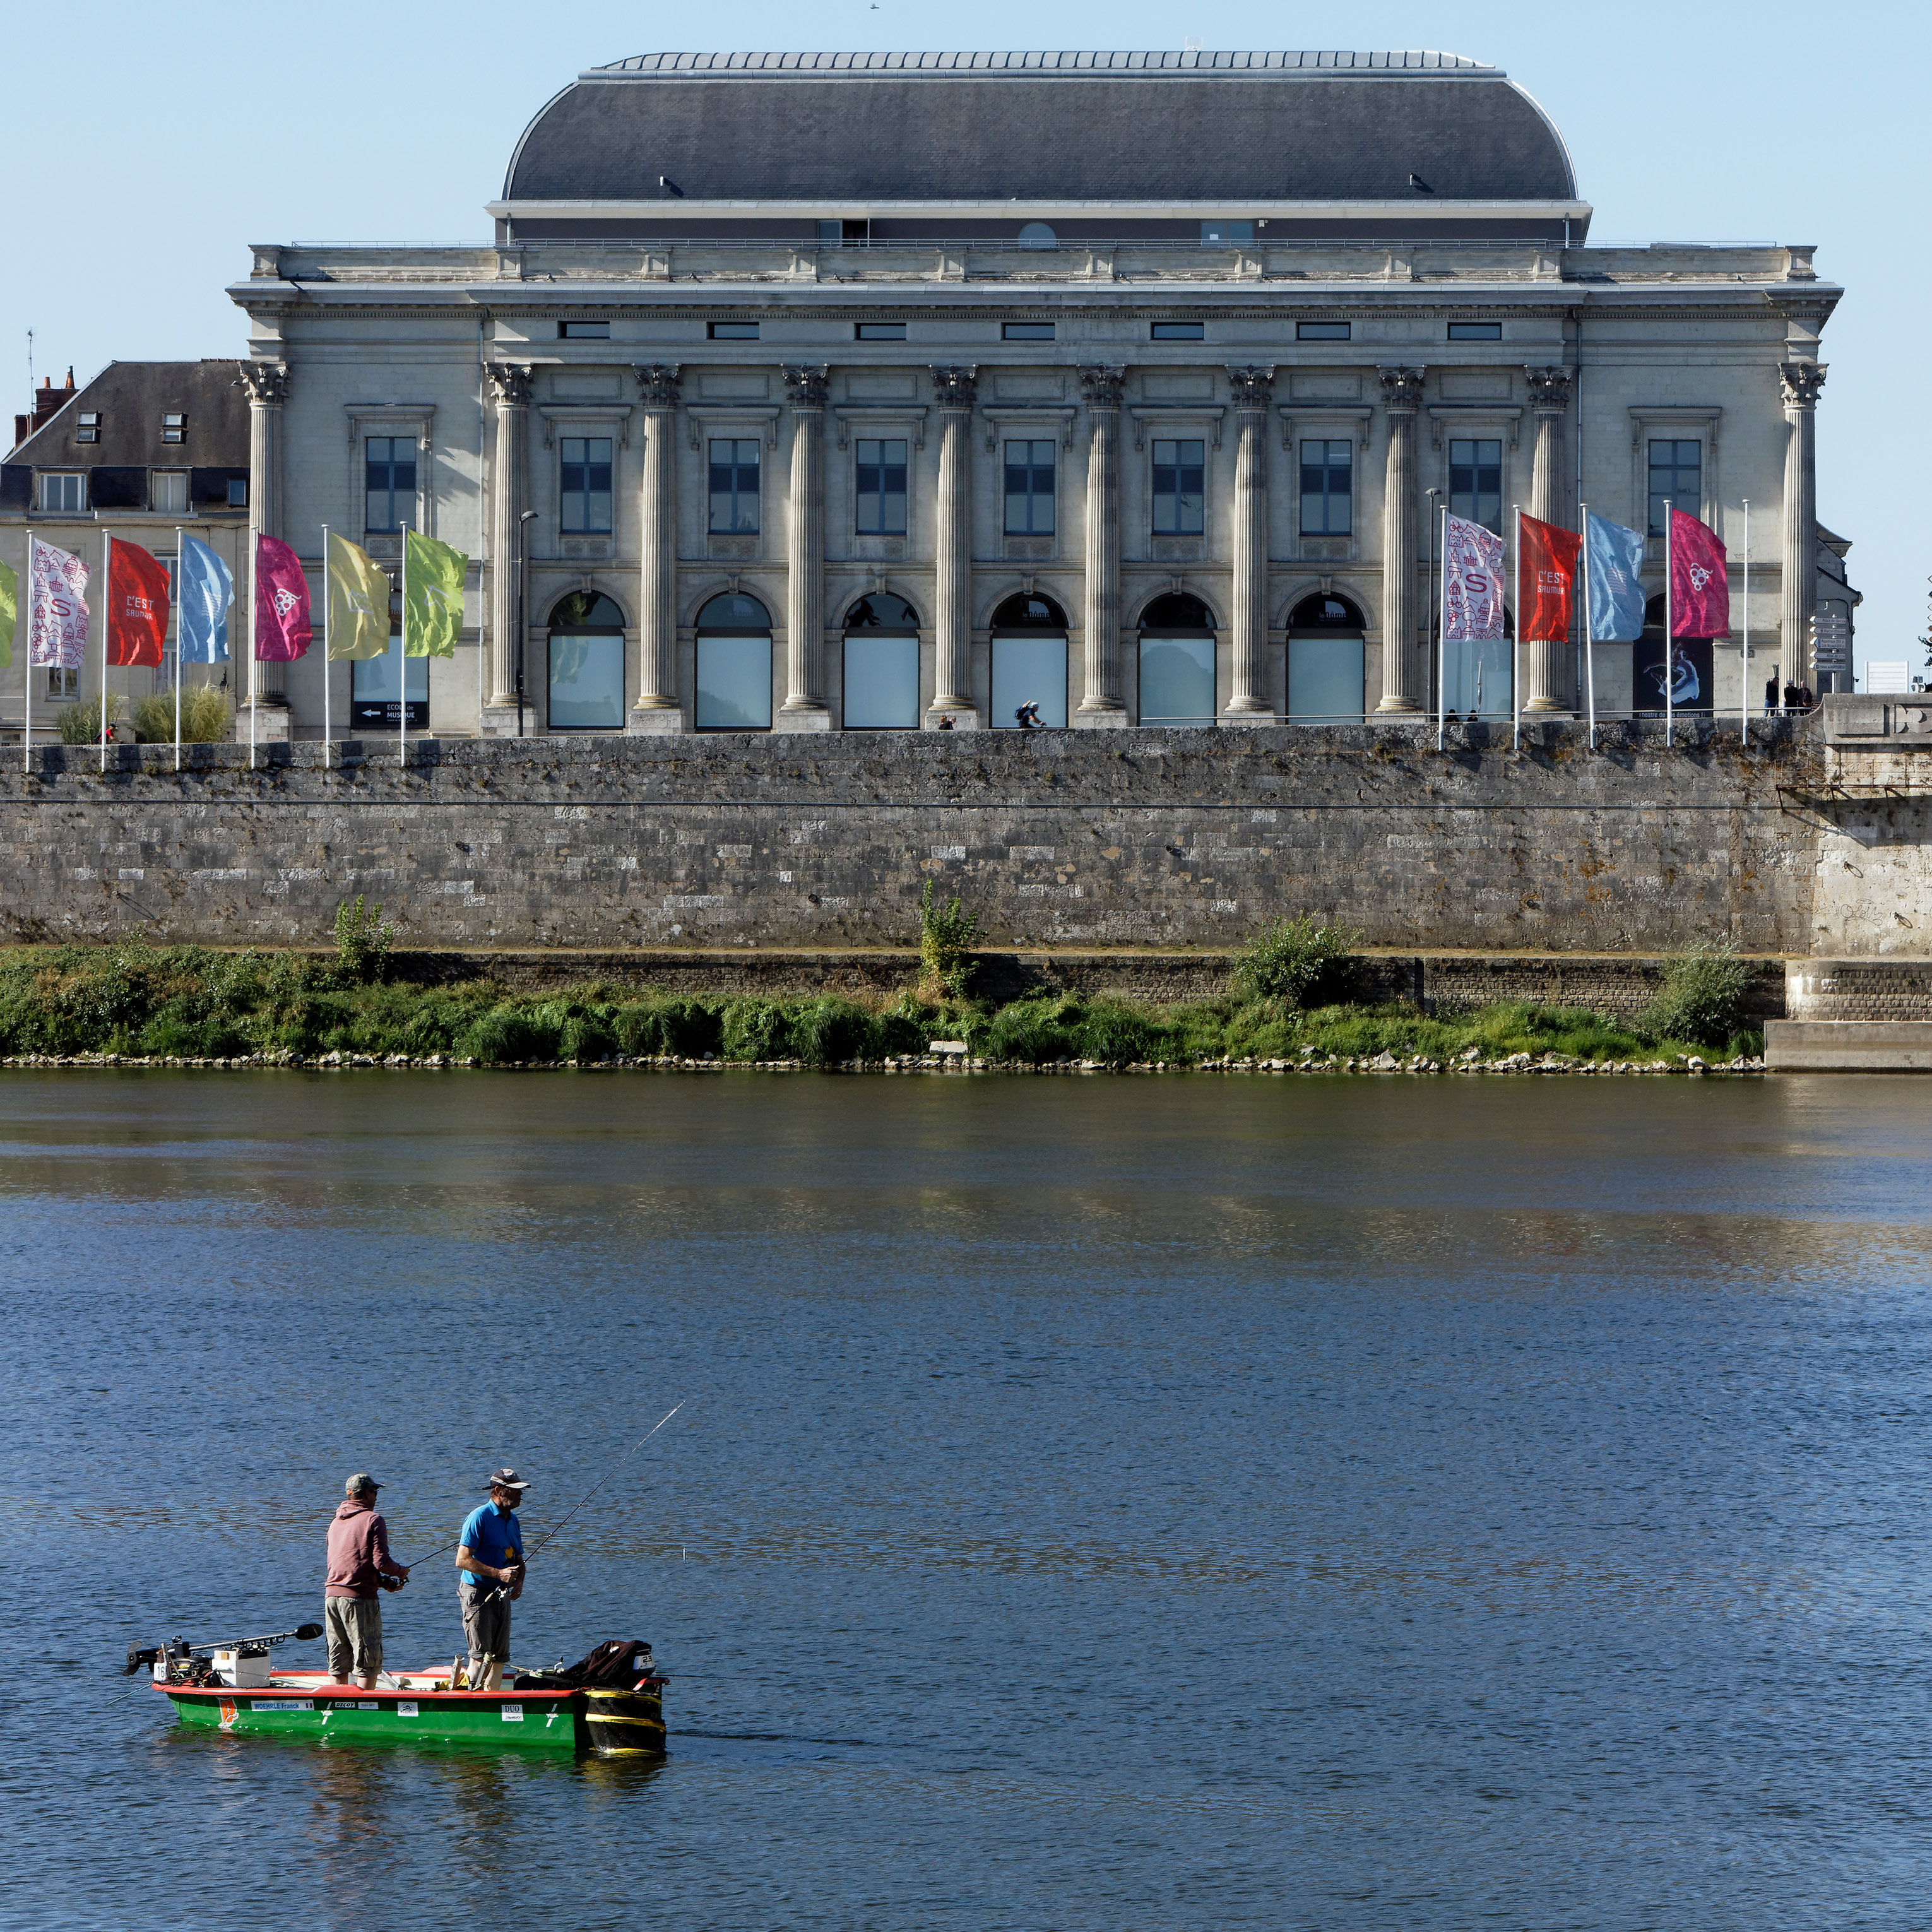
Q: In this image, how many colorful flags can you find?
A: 11